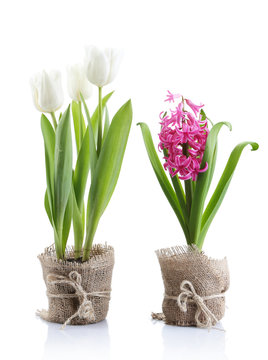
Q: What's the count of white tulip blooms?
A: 3